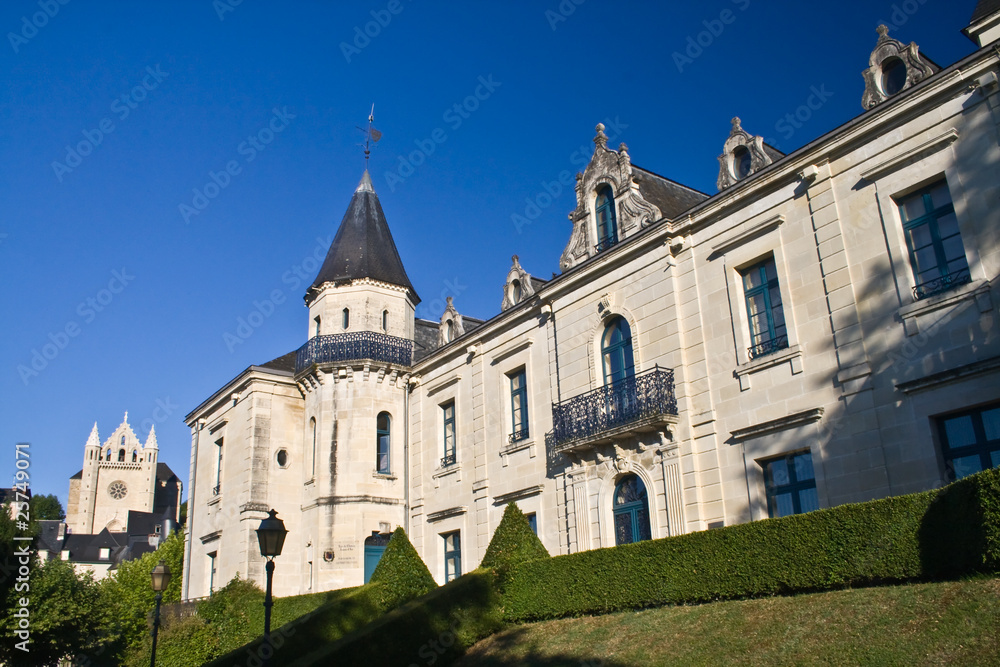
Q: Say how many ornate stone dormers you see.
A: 5